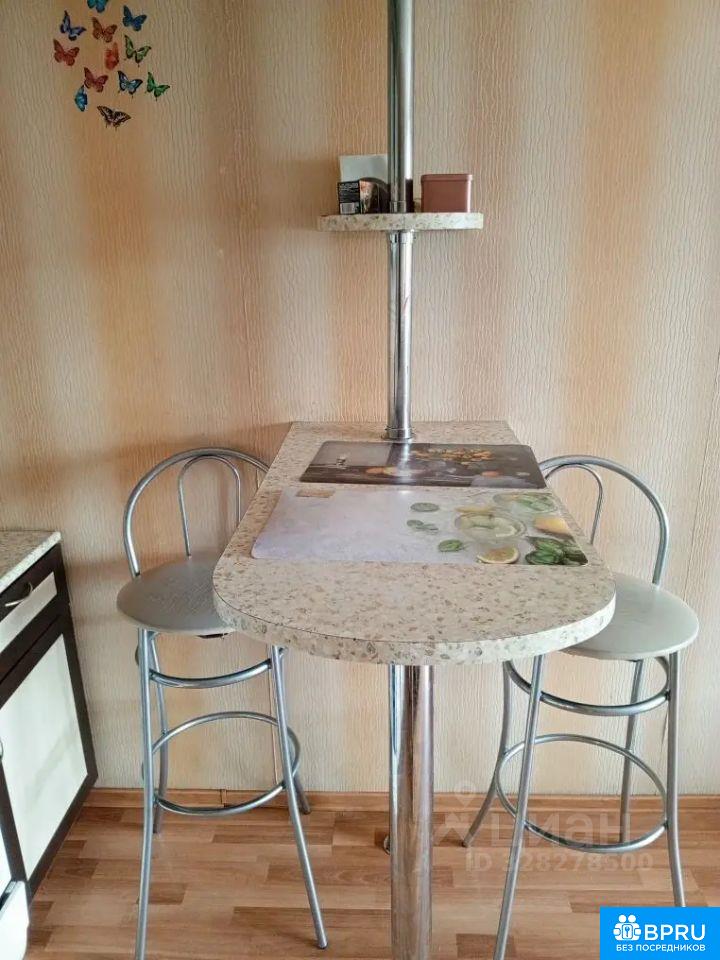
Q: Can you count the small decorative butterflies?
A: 12